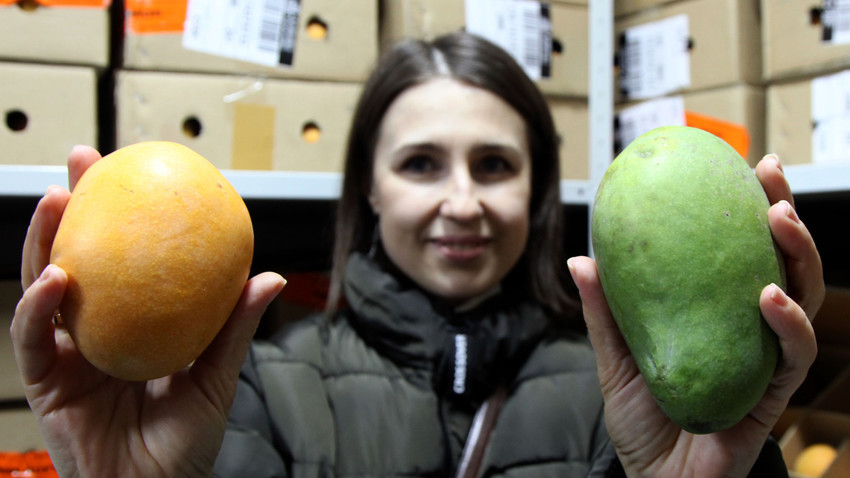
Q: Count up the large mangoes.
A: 2